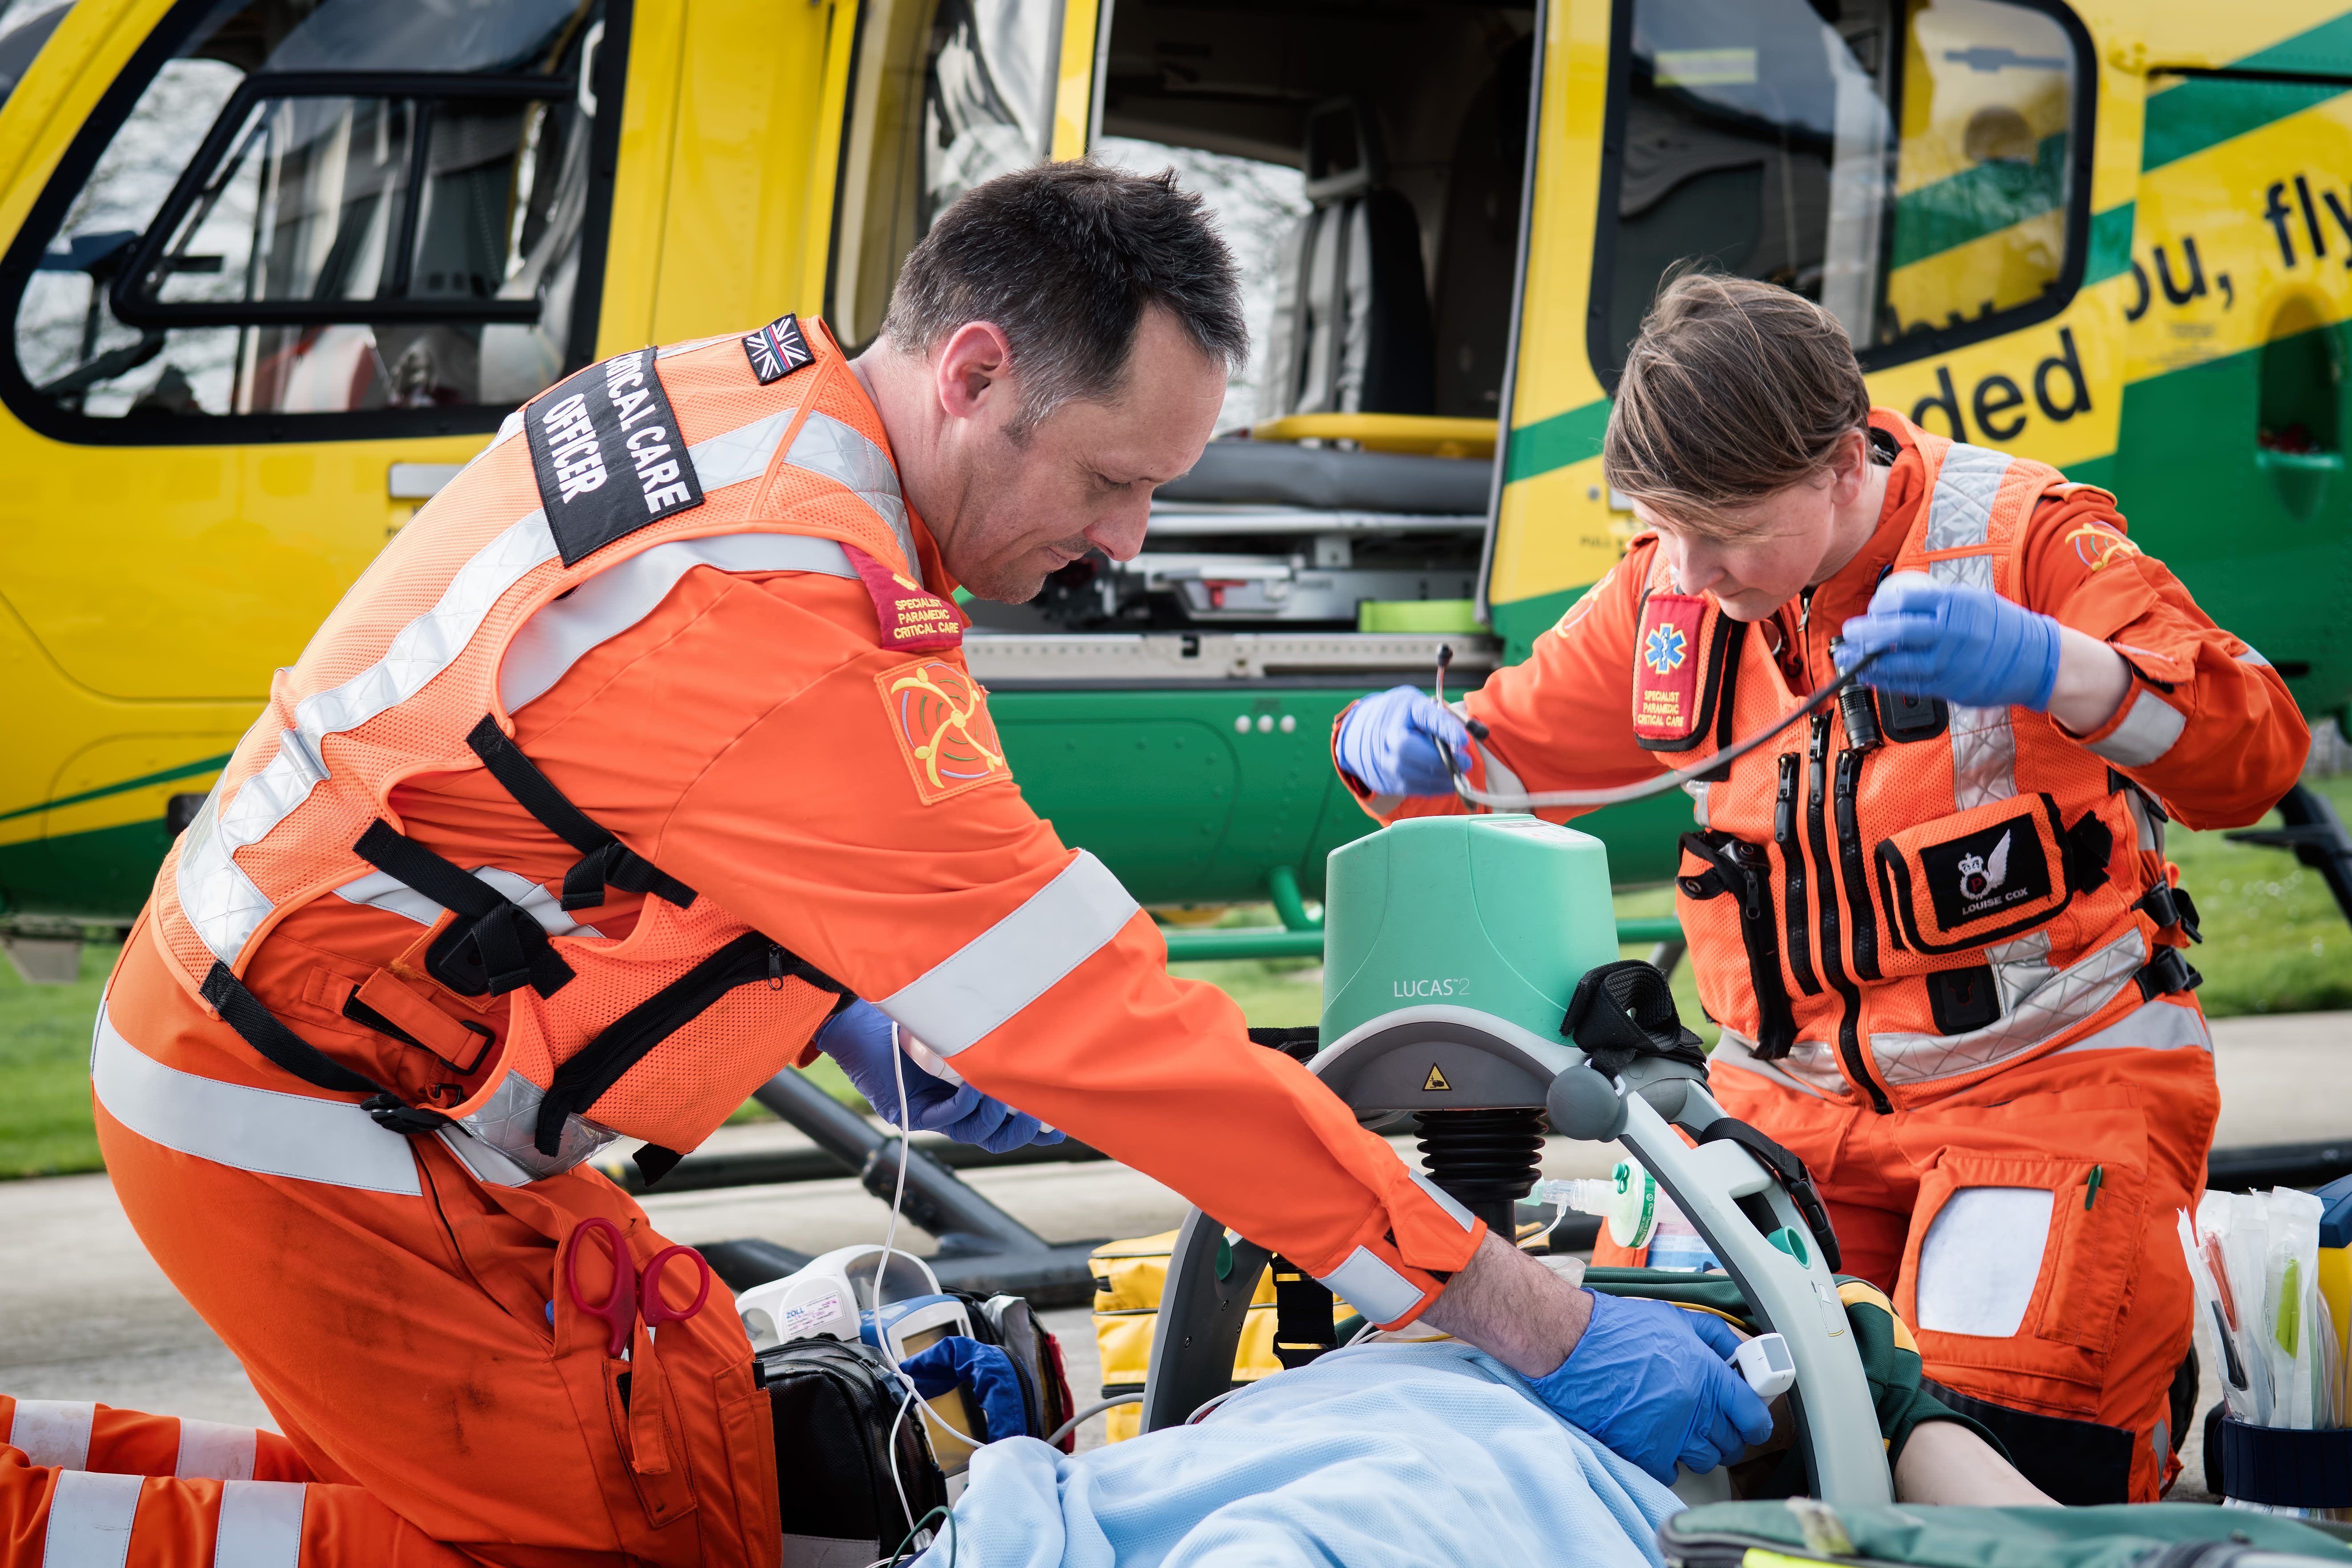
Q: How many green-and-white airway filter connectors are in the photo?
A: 1